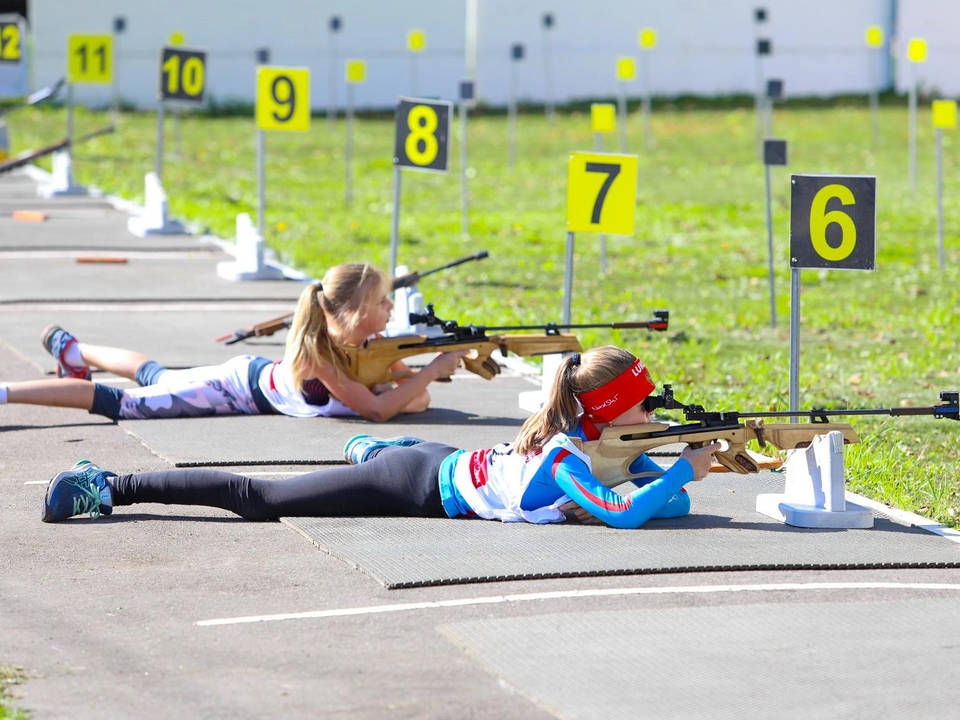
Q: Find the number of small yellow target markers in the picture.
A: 9